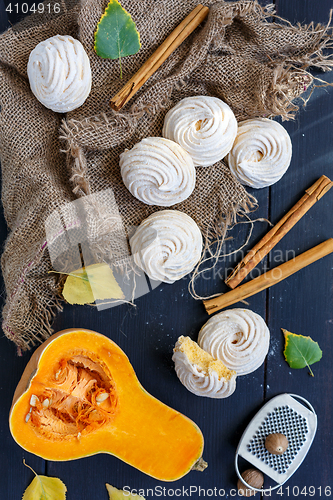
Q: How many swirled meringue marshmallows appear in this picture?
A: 7